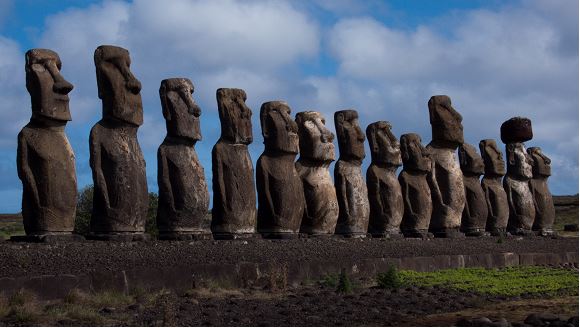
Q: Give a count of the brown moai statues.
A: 14